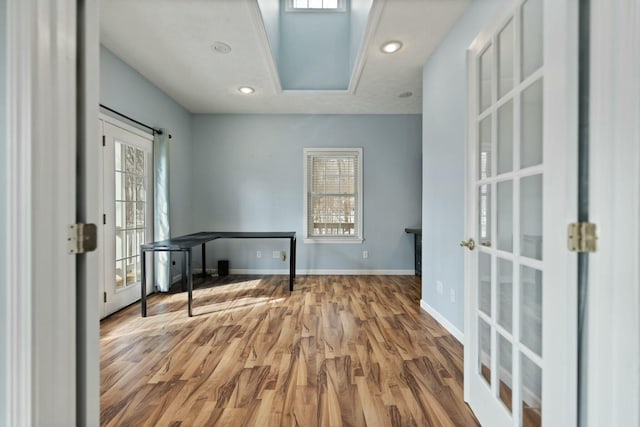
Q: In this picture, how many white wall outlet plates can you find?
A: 5